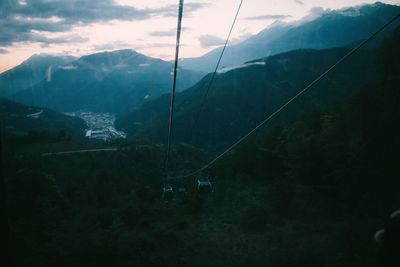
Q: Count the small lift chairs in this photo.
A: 2